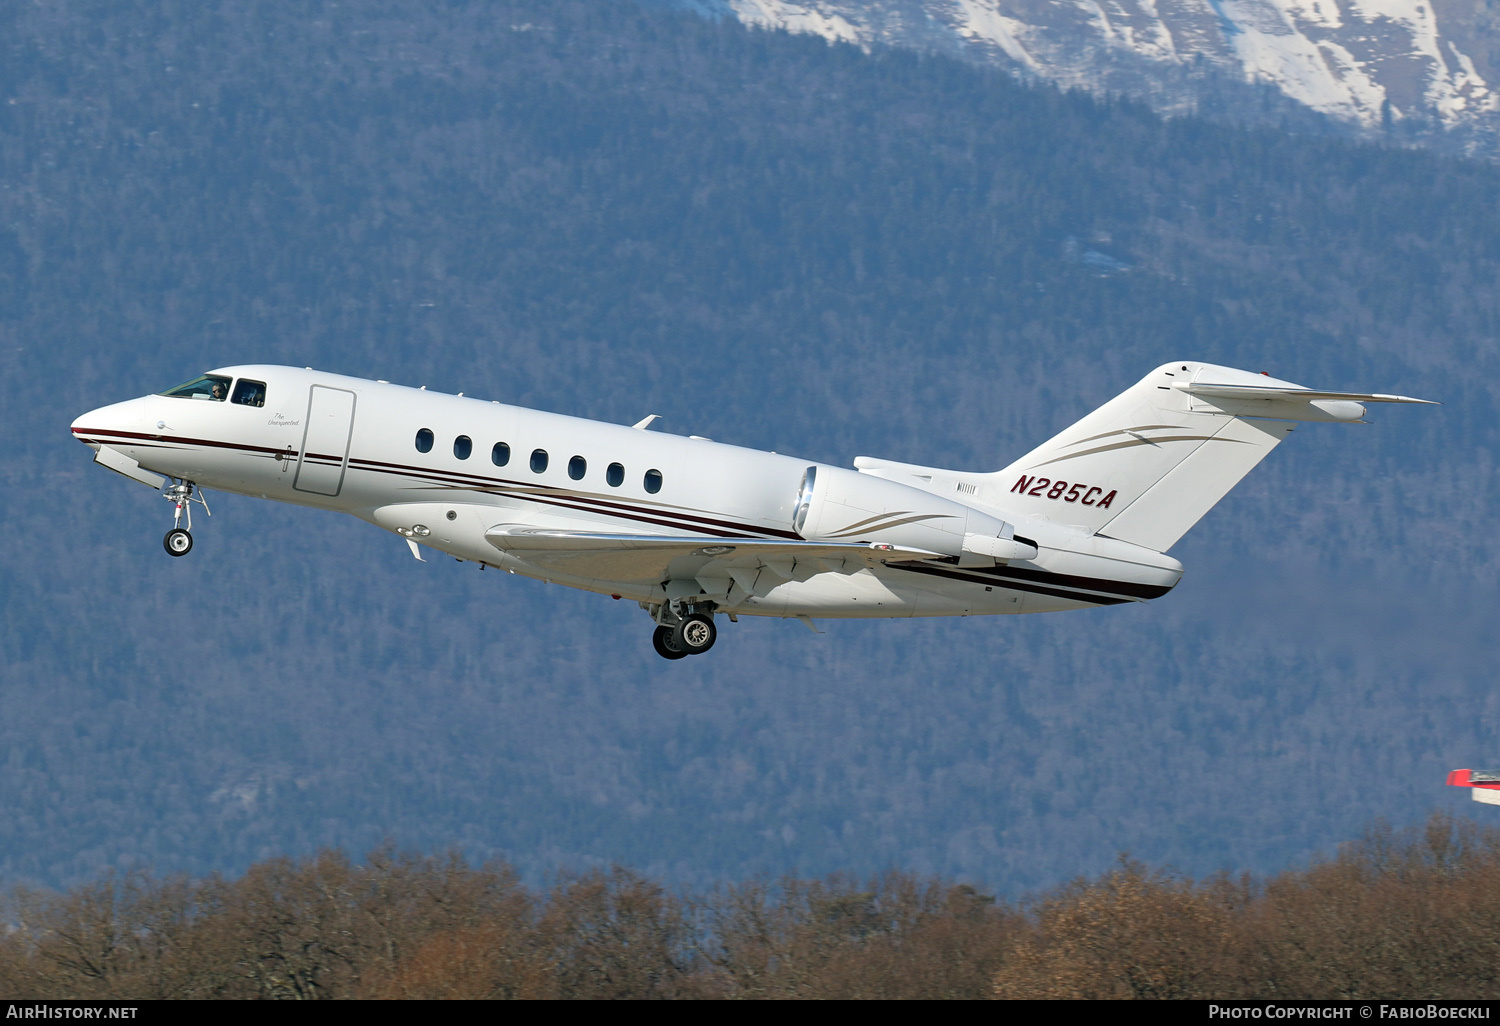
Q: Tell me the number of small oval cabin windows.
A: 7